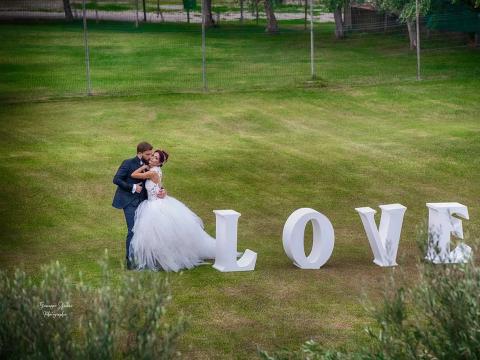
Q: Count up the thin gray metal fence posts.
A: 4